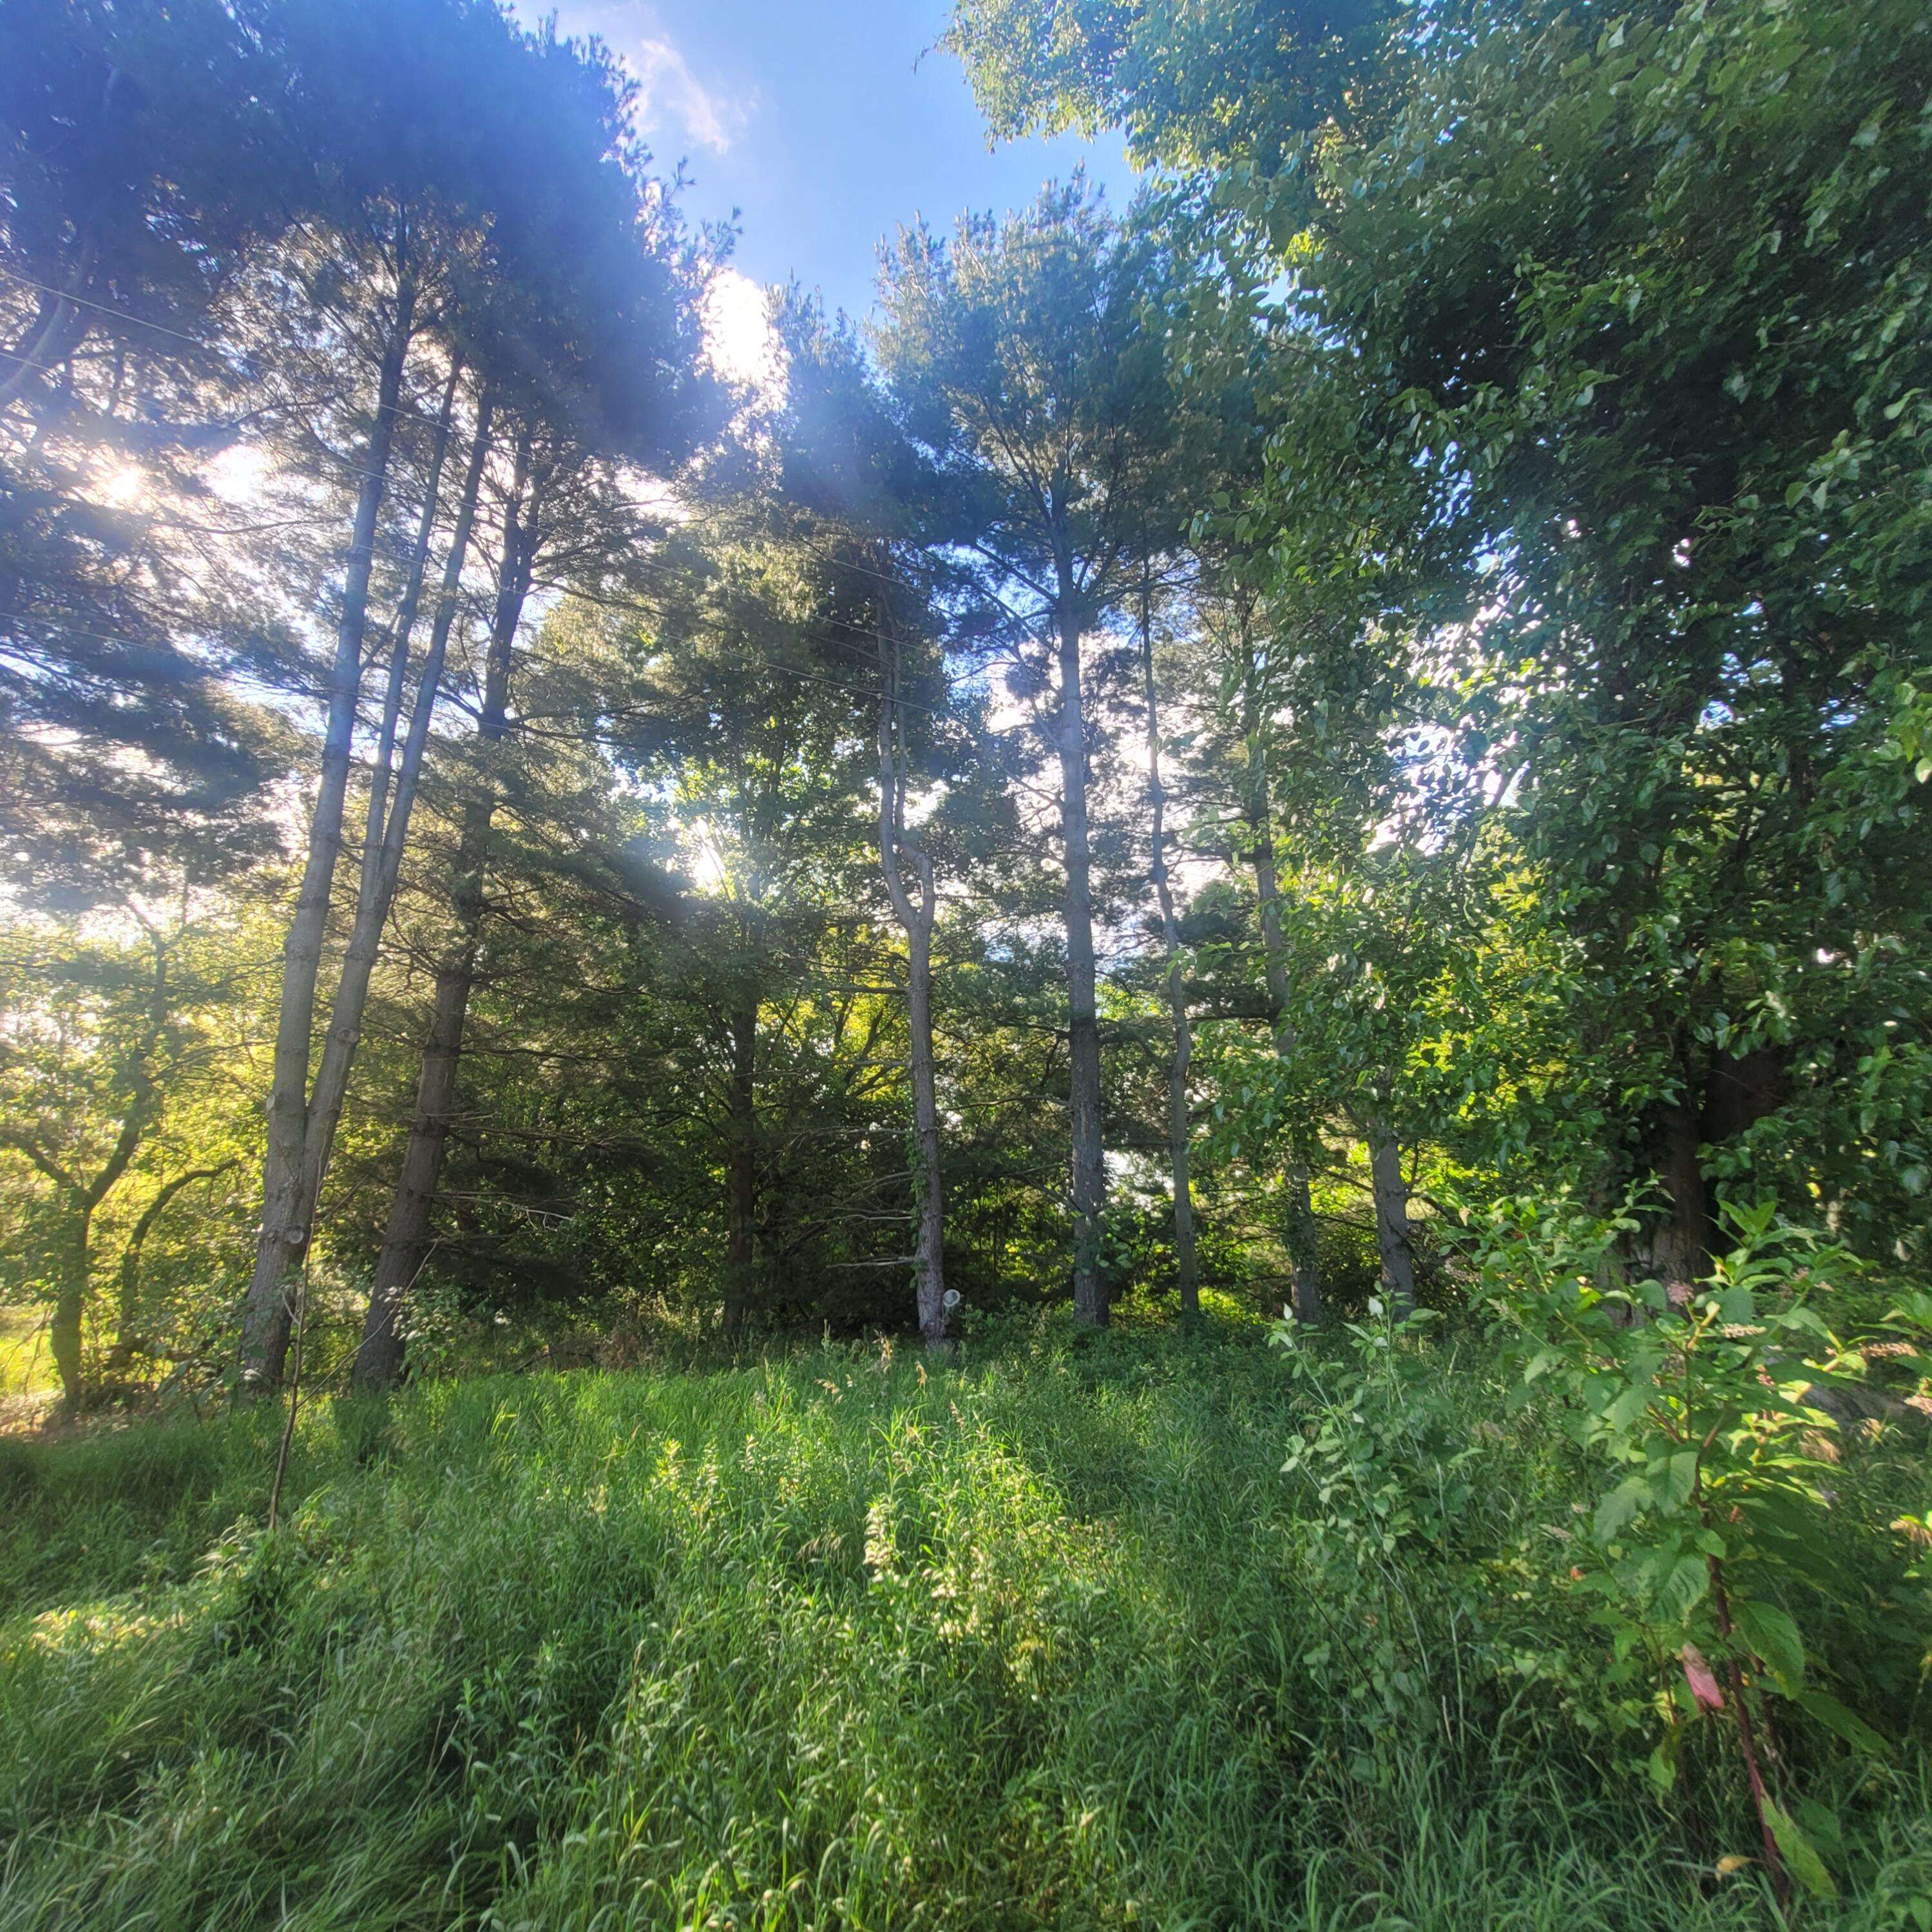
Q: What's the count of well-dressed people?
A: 0